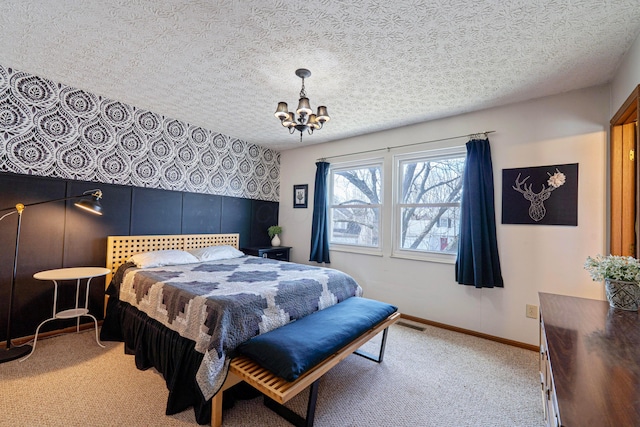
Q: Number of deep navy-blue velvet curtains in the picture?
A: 2